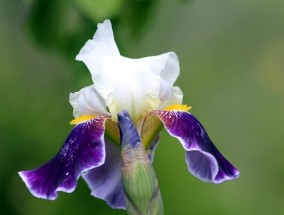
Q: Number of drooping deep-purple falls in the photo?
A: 2